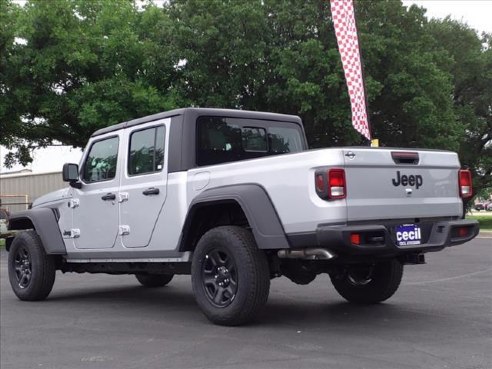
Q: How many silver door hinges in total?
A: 4